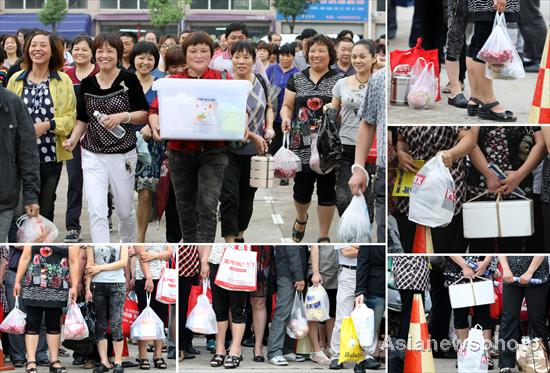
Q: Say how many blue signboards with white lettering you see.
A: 1